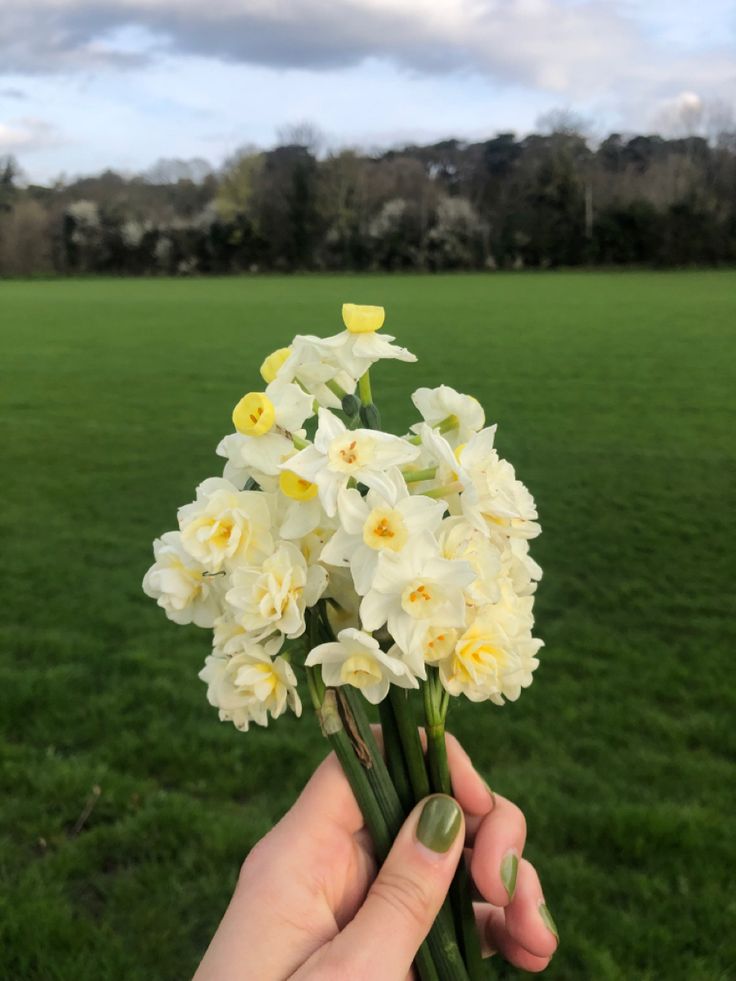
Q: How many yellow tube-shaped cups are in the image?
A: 4